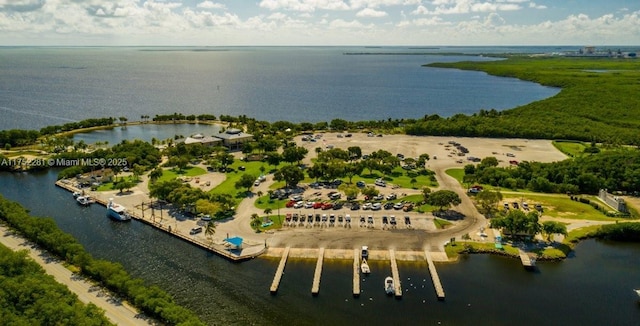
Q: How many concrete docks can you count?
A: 5